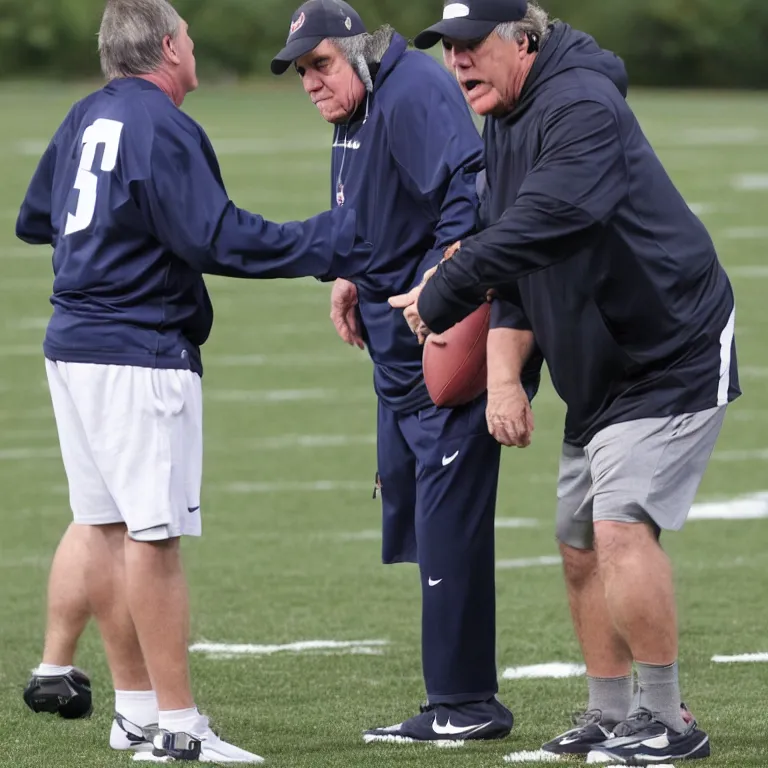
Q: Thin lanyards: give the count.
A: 1